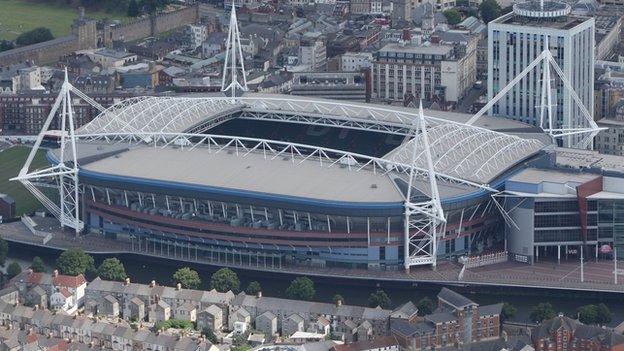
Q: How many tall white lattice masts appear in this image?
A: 4